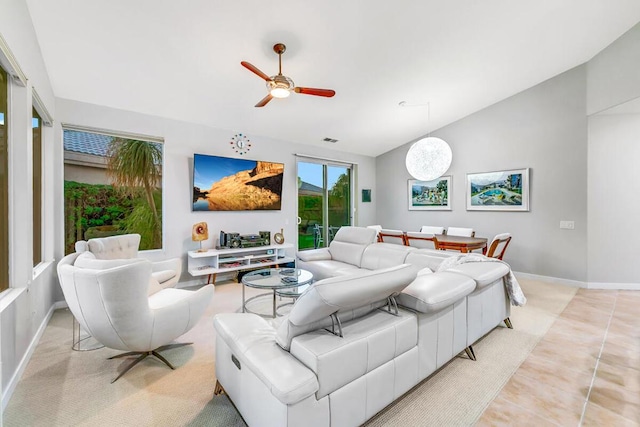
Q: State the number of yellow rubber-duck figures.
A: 0